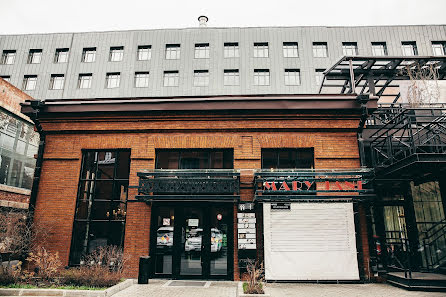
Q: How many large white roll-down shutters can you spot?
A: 1